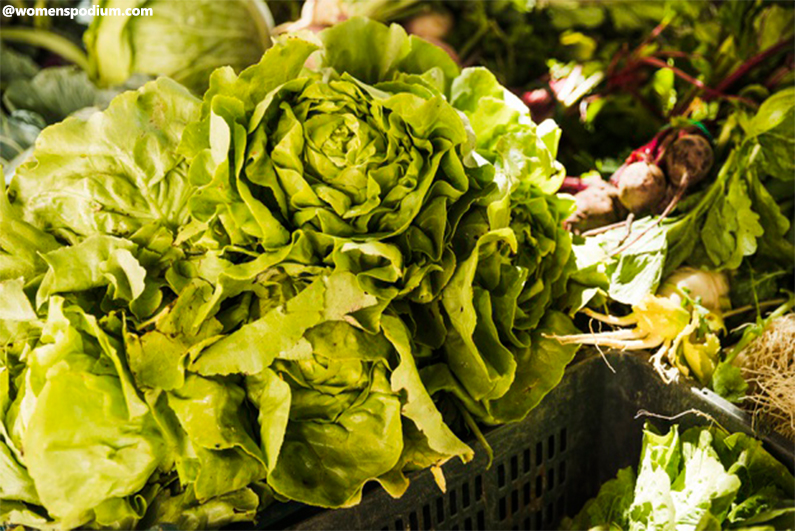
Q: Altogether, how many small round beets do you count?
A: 3